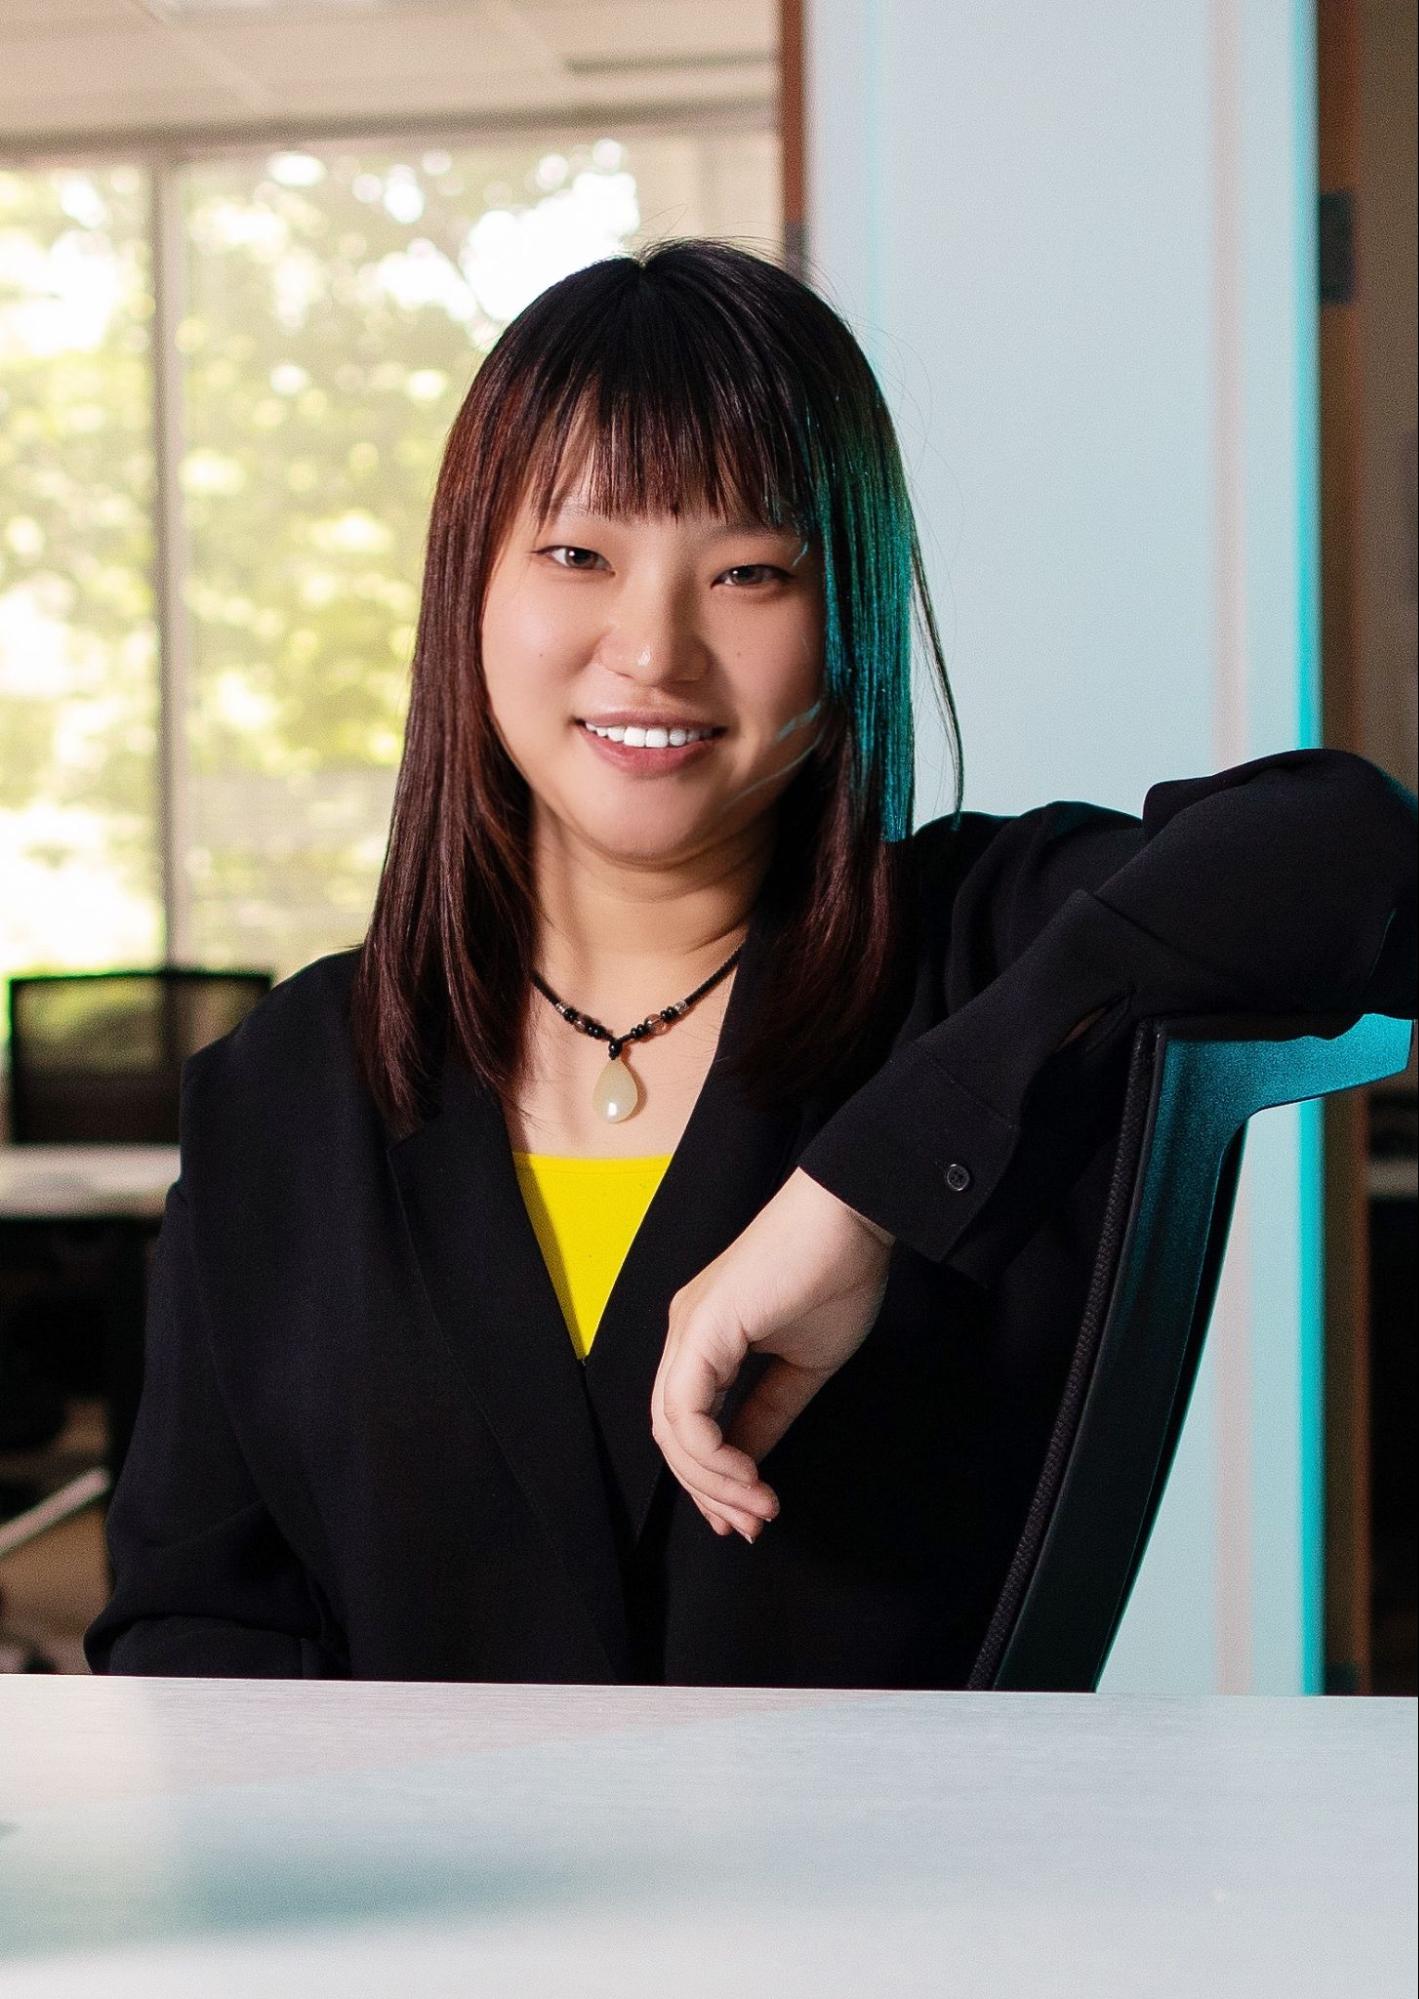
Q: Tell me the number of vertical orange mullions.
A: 2